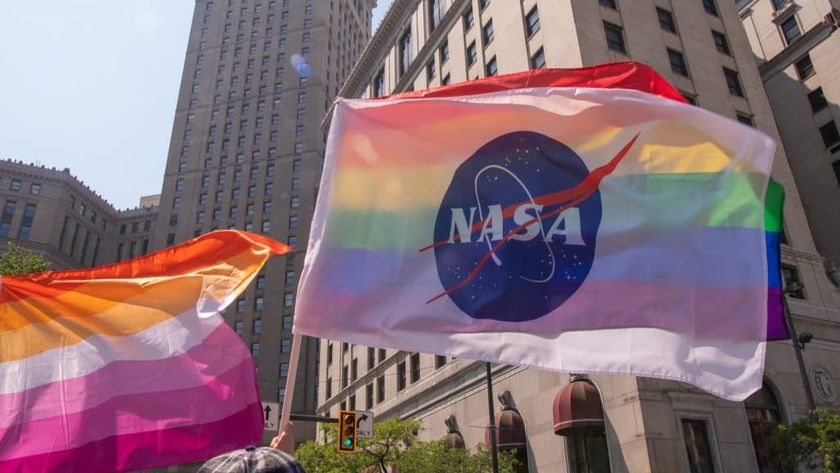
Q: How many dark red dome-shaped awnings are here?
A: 3